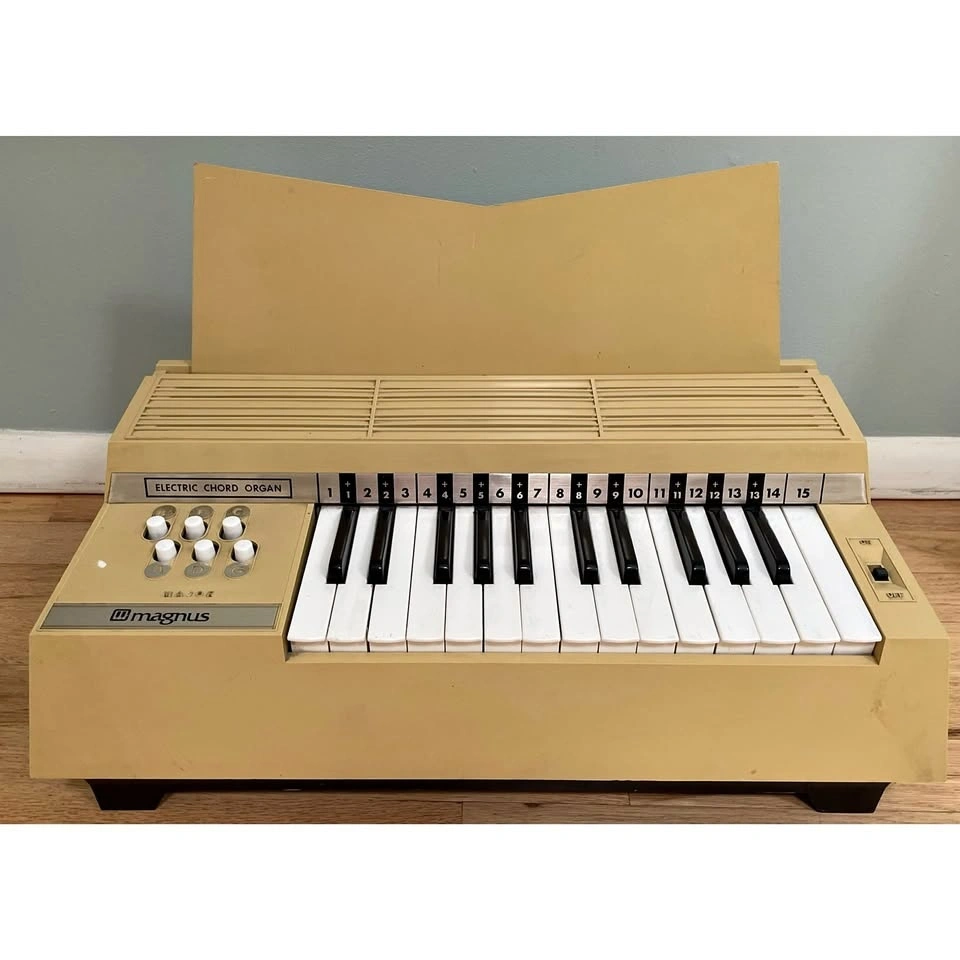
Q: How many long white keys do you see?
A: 15